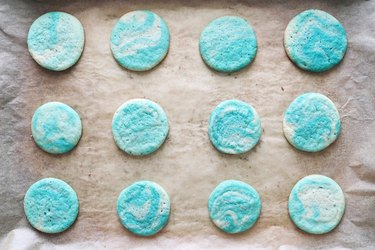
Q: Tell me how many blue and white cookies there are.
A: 12